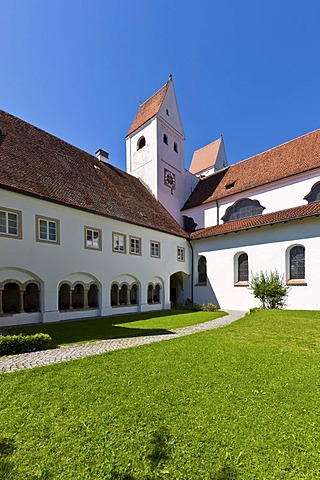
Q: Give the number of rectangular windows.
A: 7